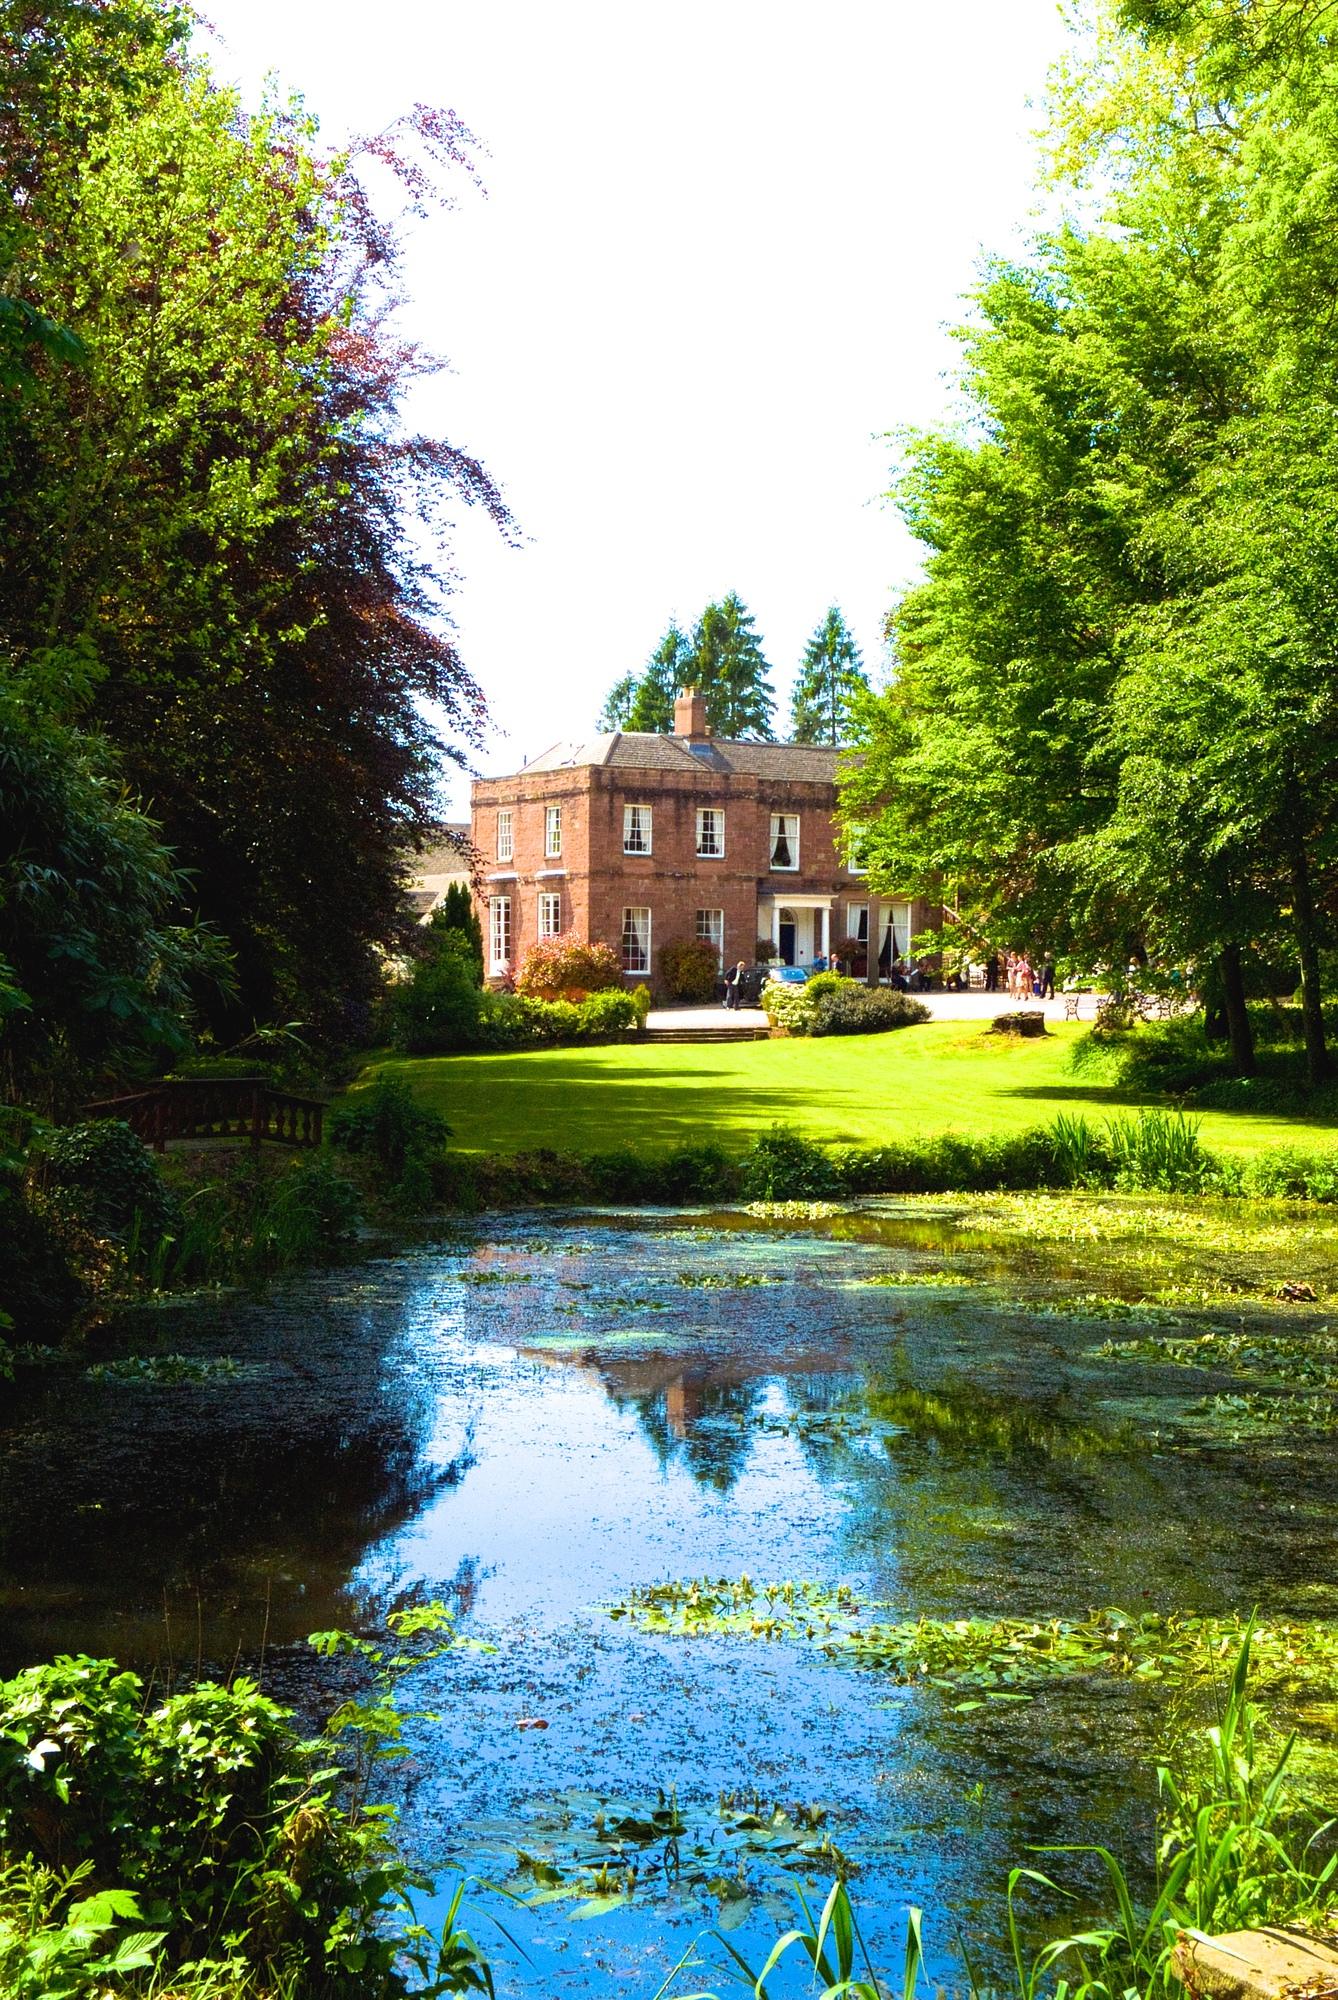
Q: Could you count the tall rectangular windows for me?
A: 12